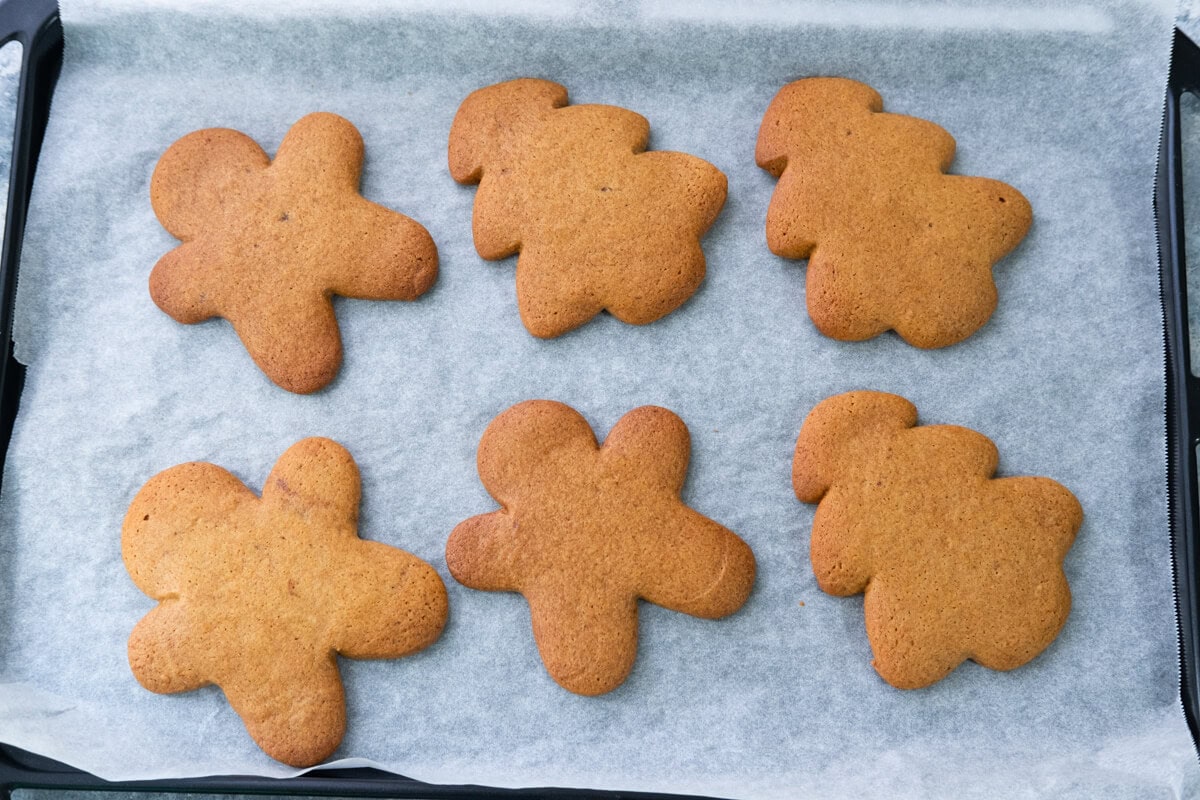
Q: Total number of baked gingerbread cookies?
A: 6